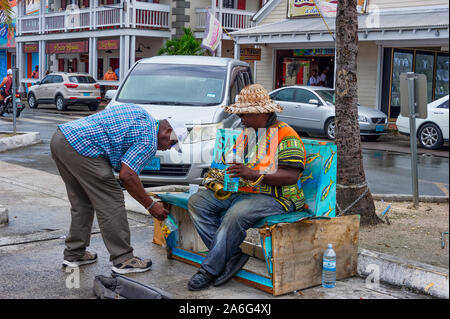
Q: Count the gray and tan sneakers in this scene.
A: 2